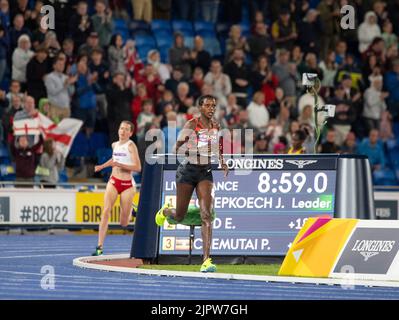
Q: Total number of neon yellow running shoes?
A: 2